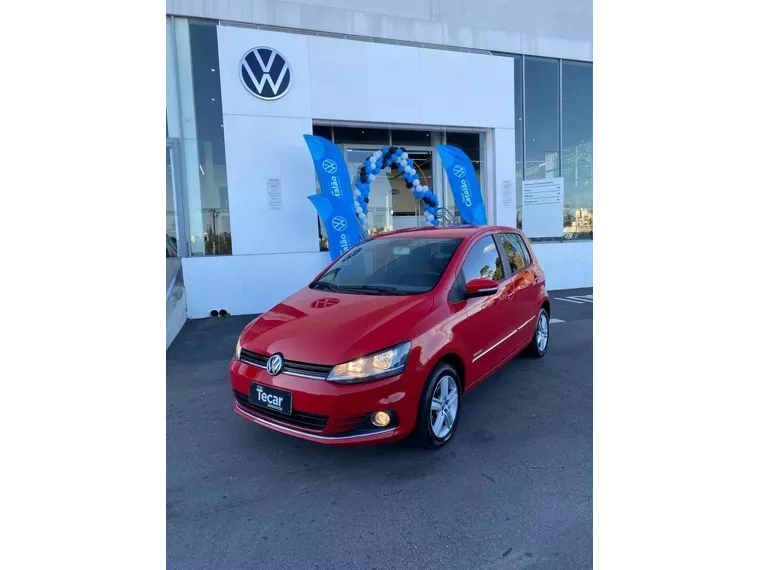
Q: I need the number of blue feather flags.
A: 3